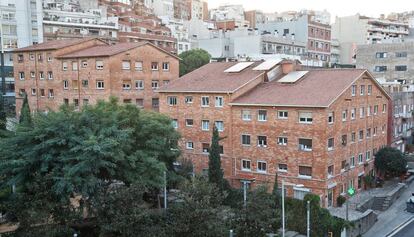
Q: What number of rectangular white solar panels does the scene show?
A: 3